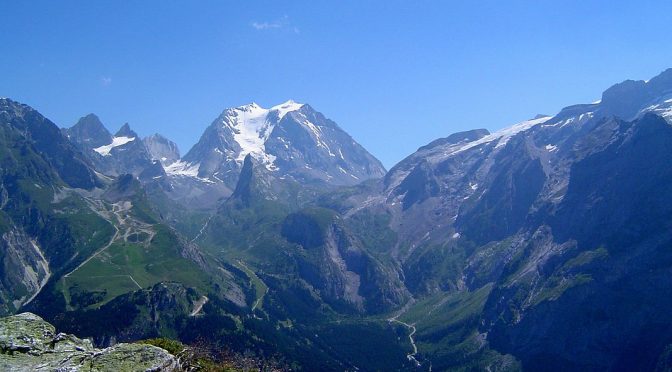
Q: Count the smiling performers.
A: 0